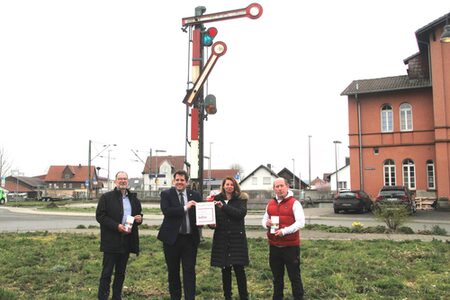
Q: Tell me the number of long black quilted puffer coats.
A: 1